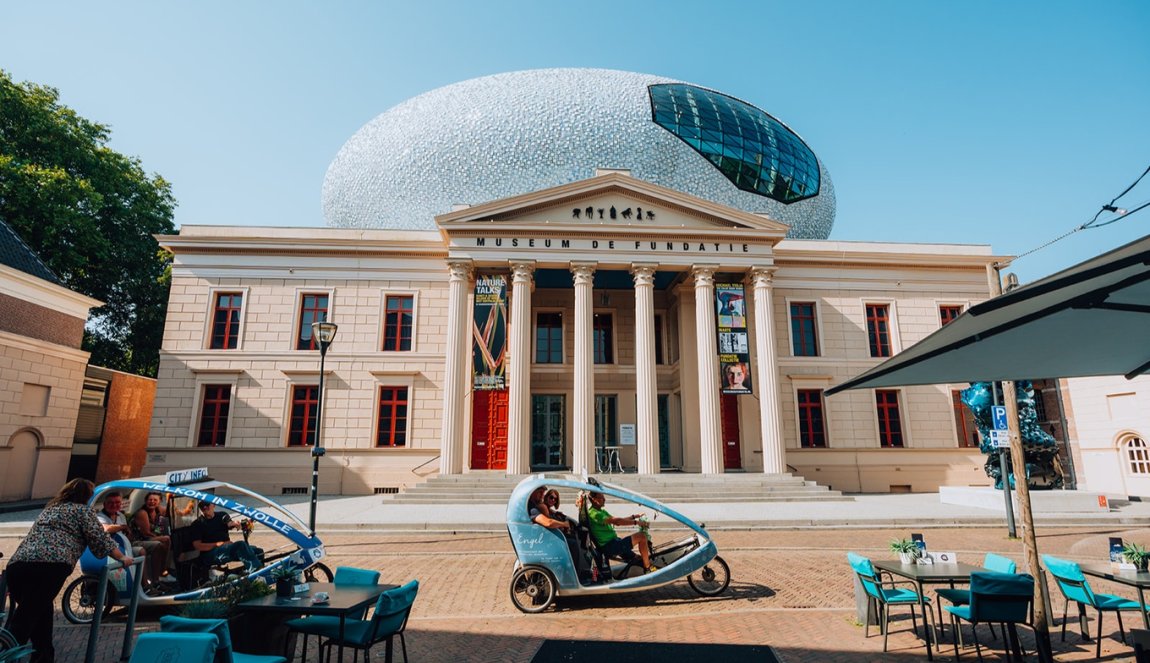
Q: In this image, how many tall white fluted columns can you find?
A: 6